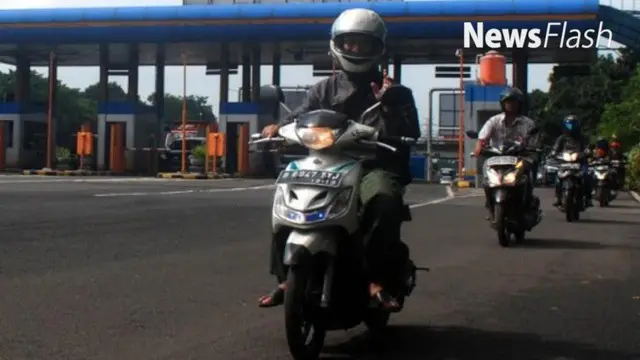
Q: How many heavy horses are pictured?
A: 0